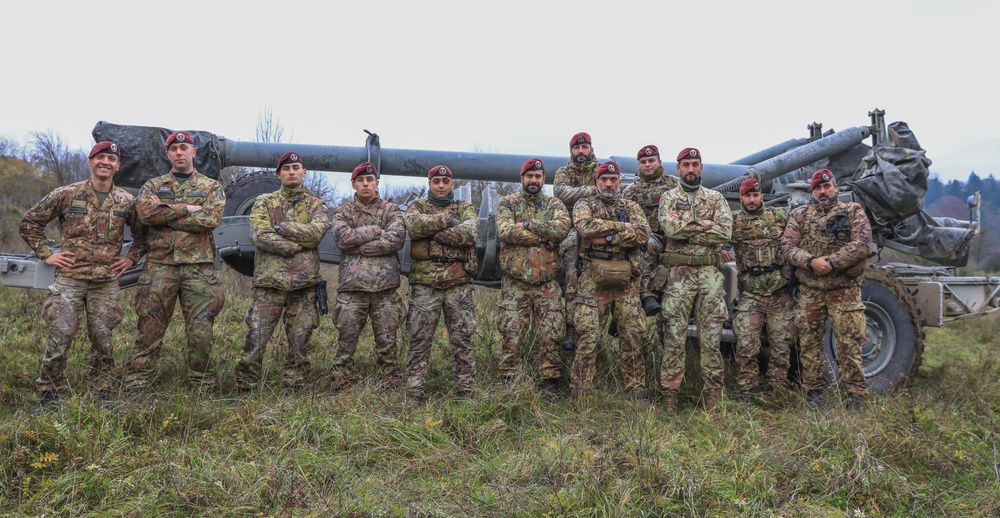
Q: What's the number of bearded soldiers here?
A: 6